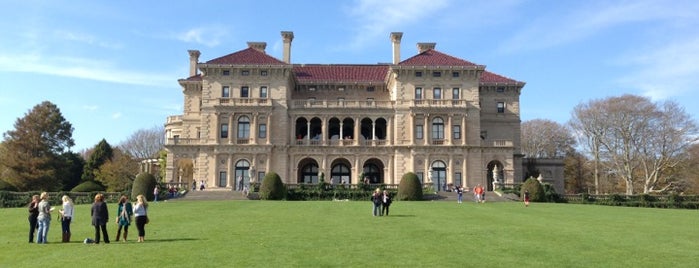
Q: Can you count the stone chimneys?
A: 5